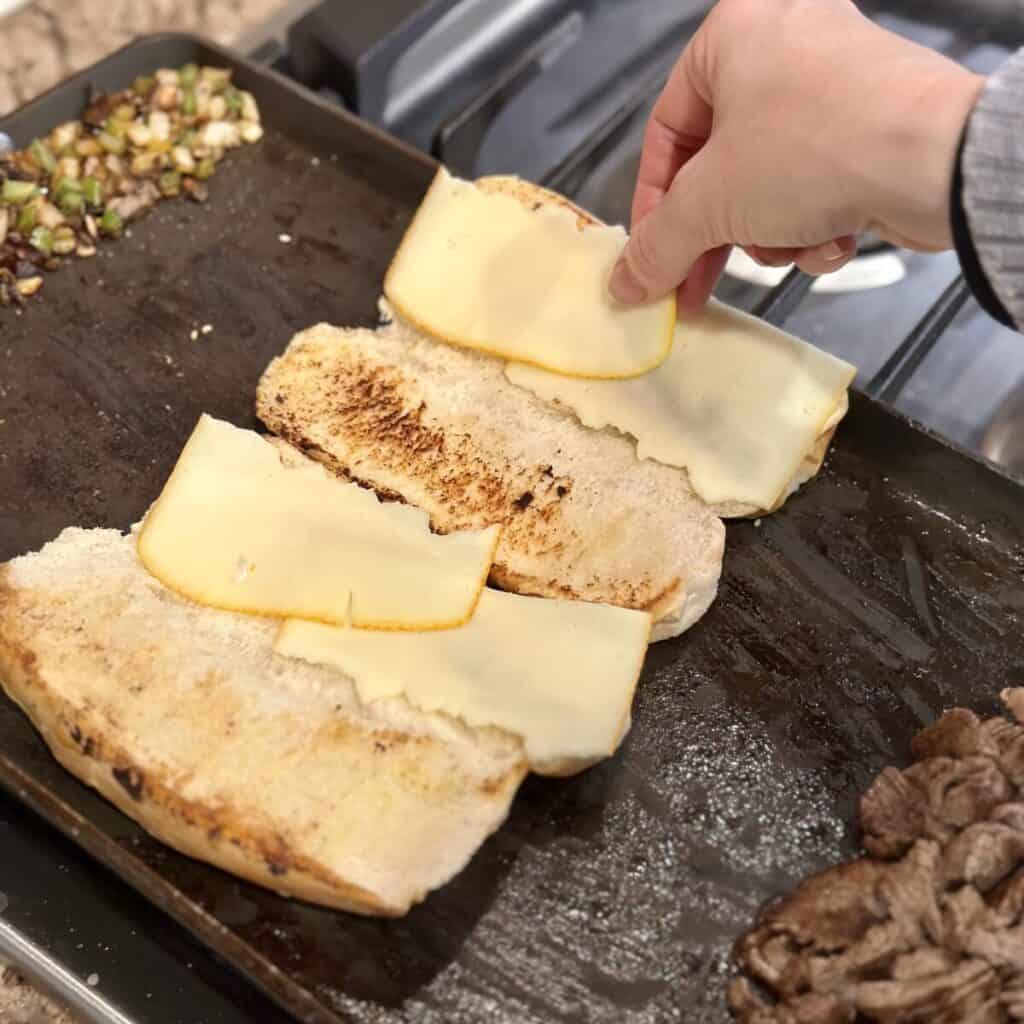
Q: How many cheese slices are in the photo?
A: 4